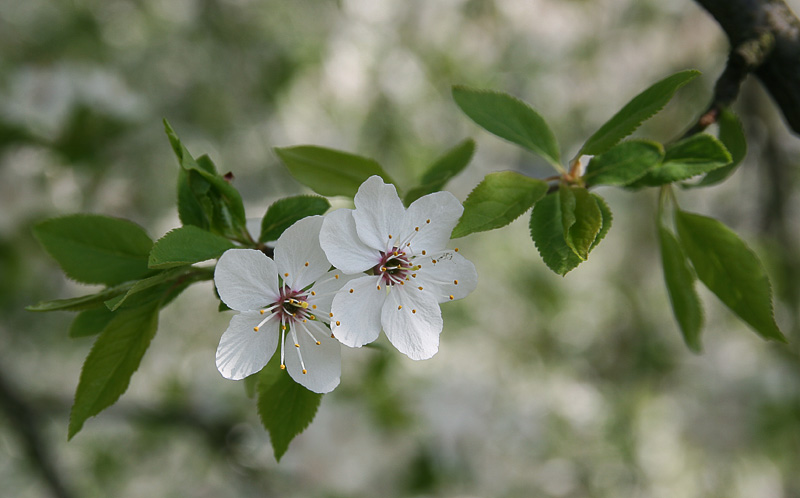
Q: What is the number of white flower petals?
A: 11